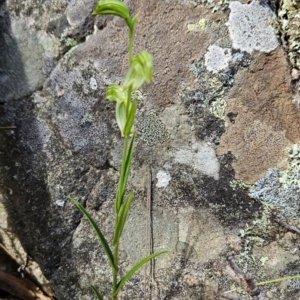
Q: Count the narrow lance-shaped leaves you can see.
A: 5